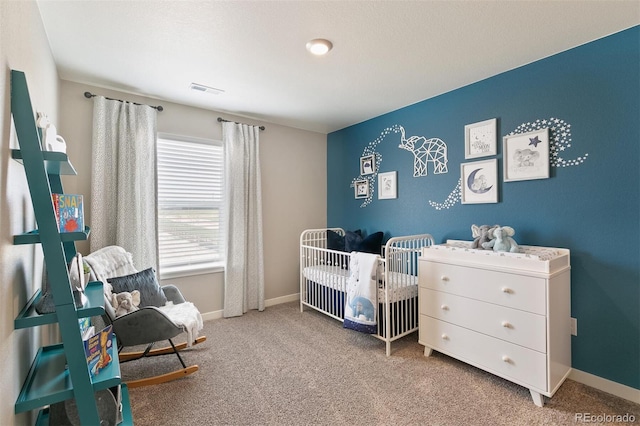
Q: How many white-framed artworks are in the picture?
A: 6